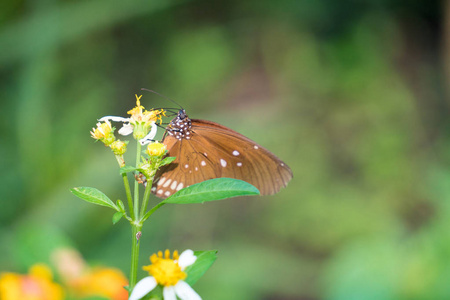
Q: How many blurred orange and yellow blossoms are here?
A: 2